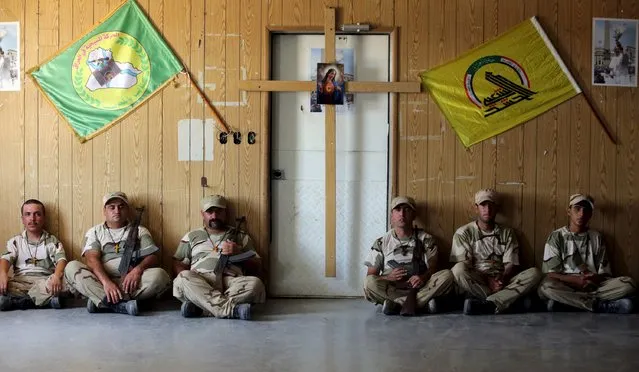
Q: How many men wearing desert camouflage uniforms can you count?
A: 6